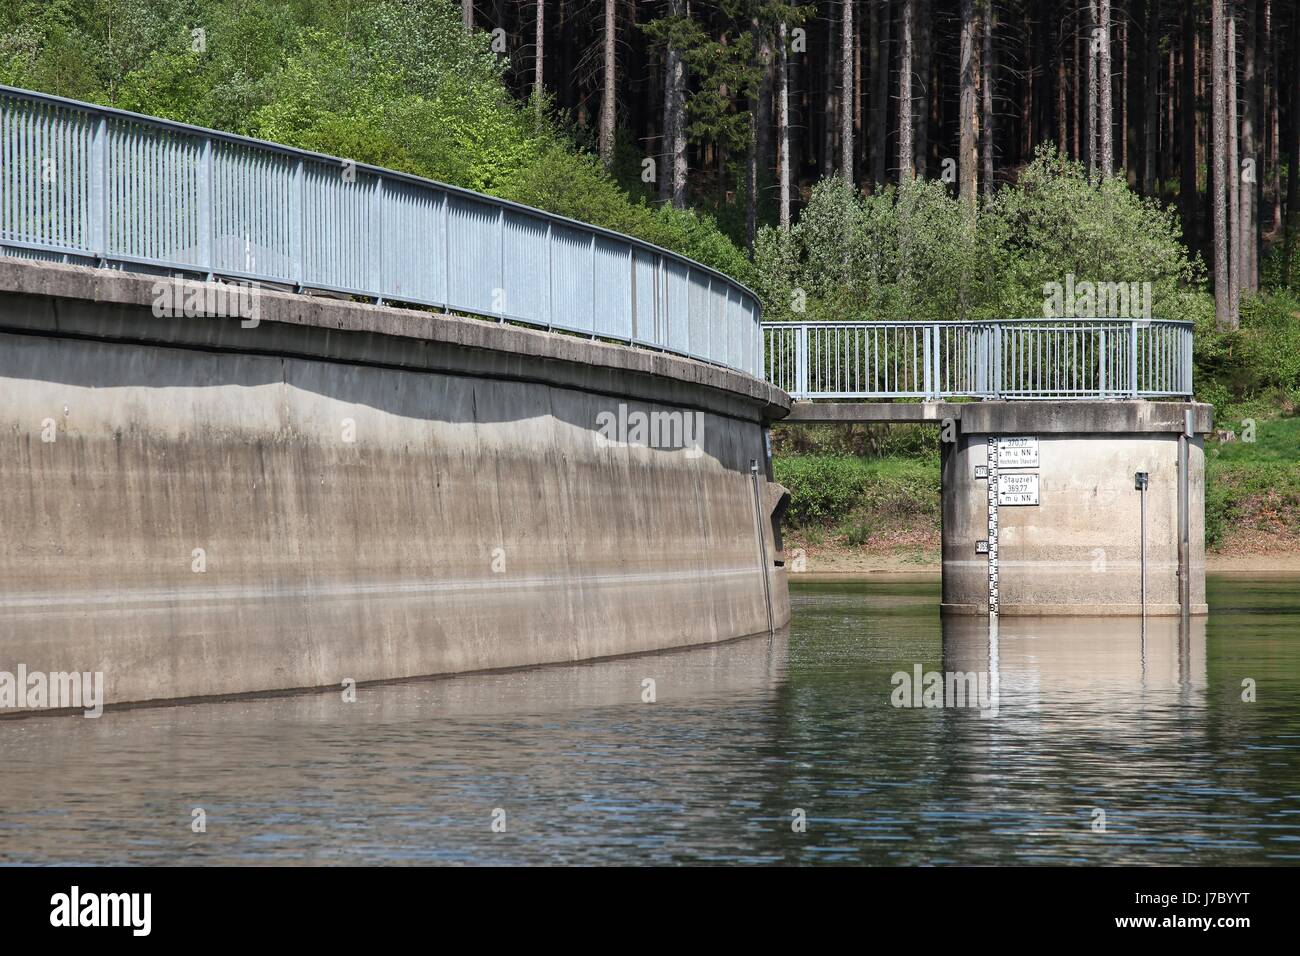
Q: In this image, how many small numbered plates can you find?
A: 2